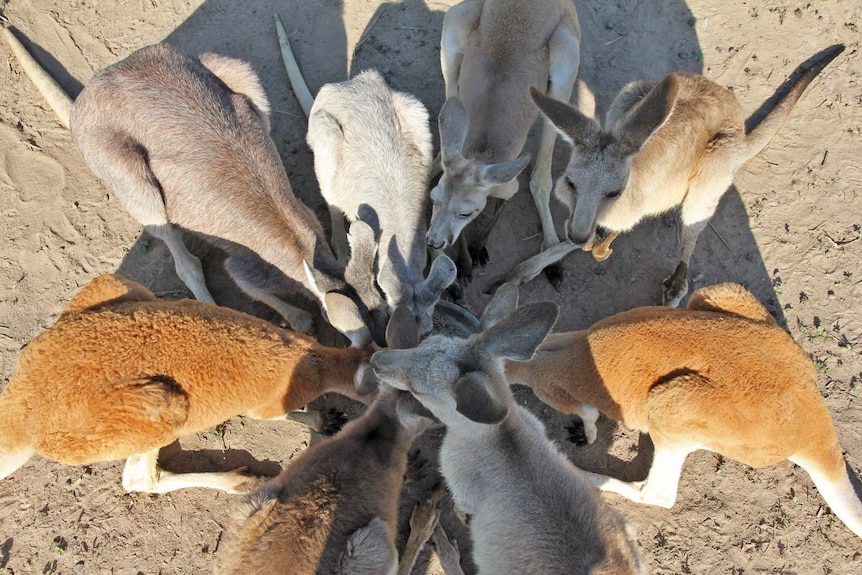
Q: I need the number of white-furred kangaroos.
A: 1